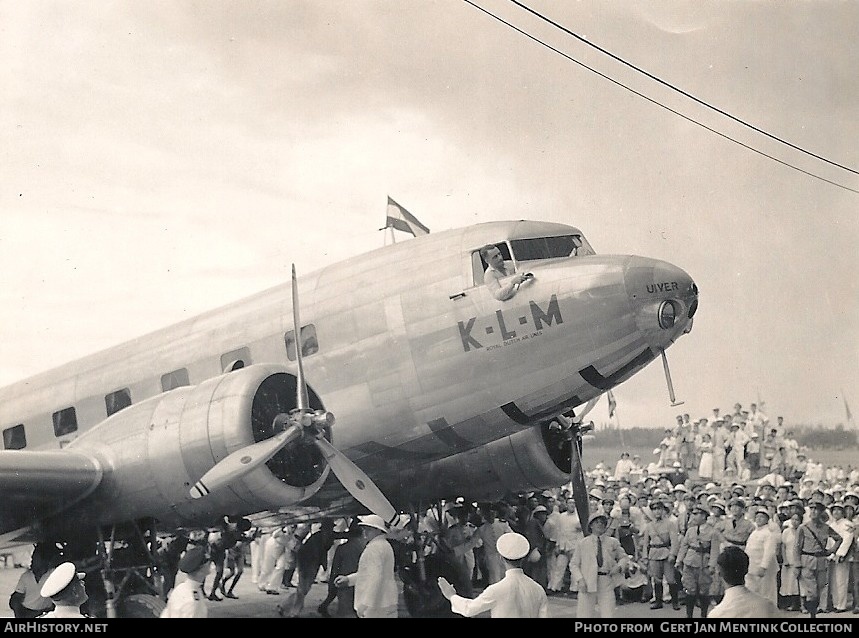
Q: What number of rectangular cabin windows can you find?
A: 6